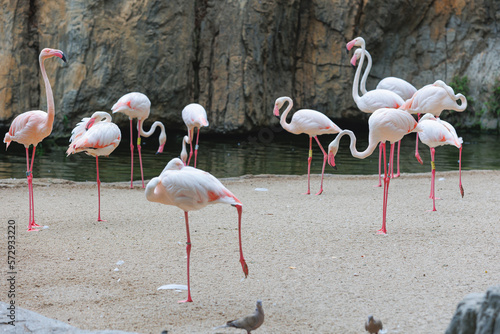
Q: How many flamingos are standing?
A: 11